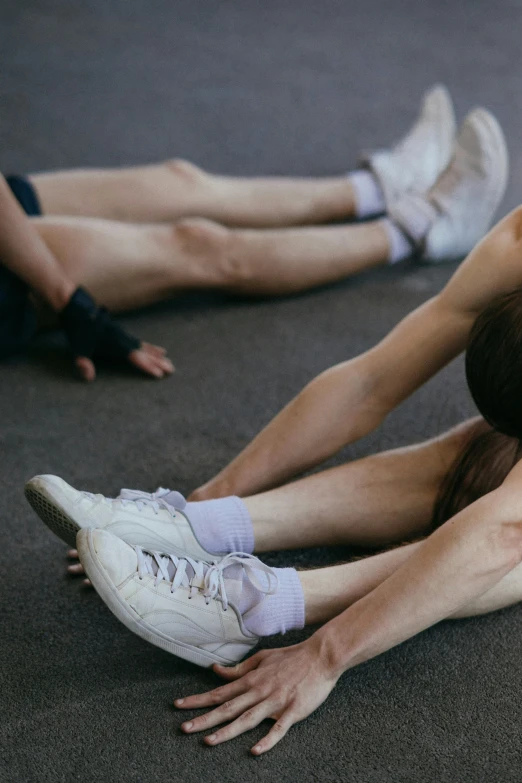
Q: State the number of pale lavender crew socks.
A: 4